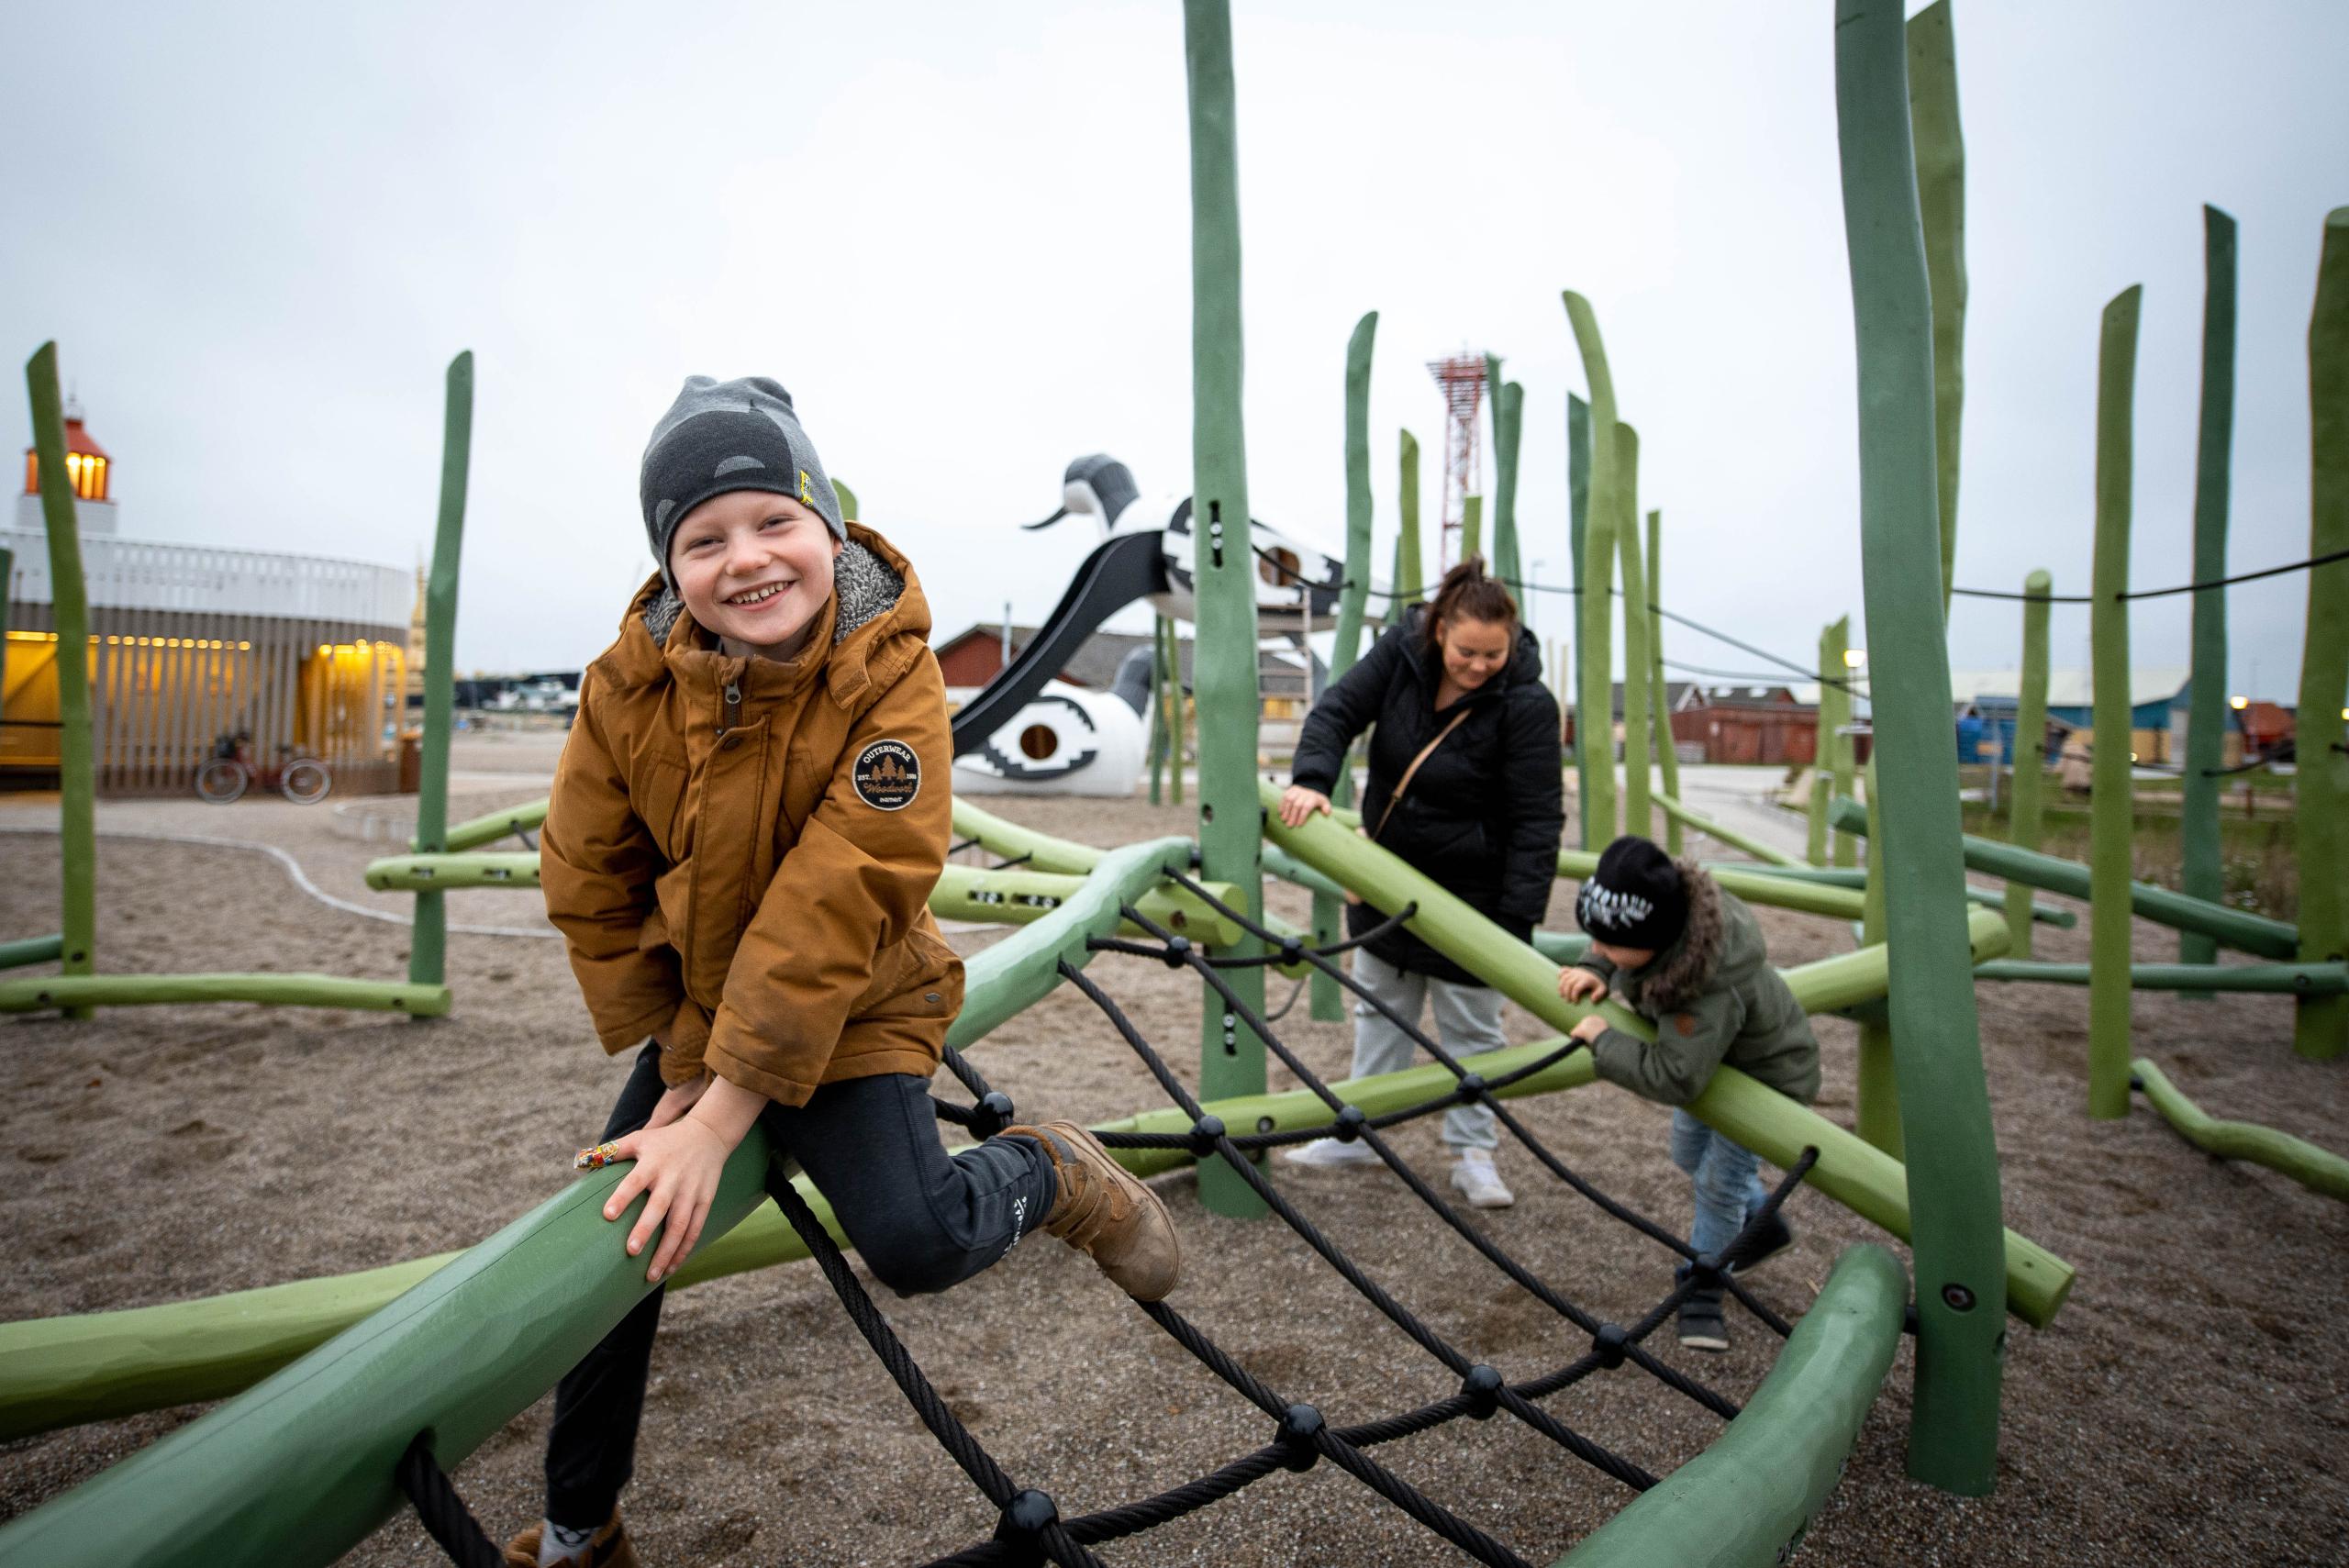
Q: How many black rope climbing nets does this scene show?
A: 1